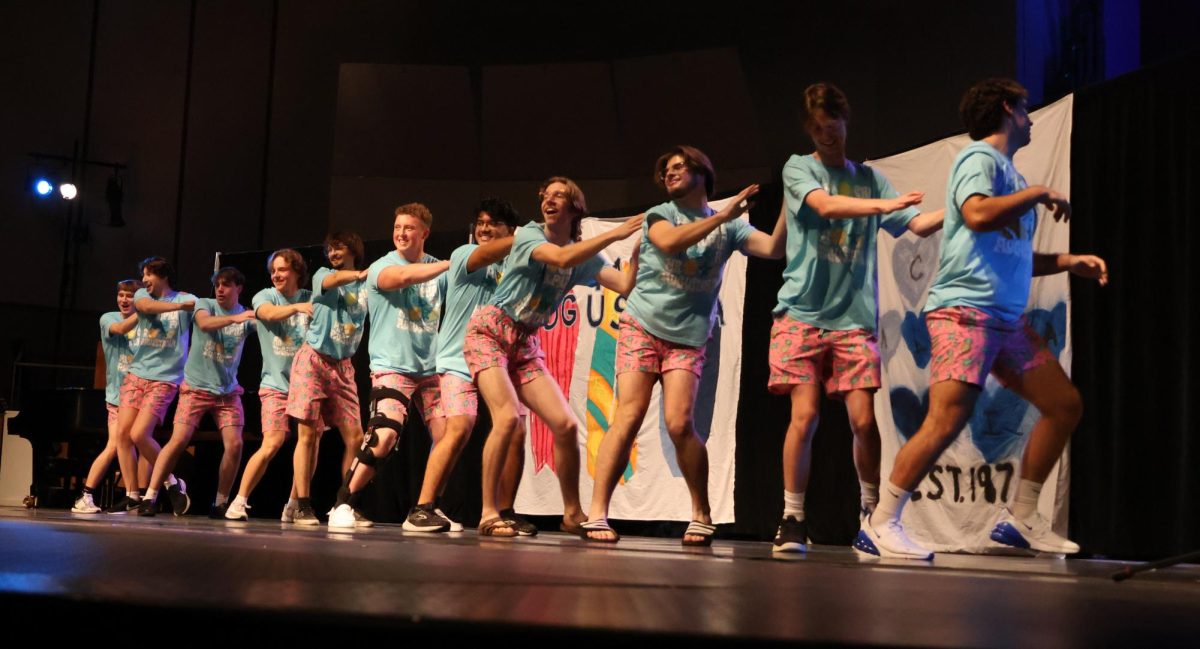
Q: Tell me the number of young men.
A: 11